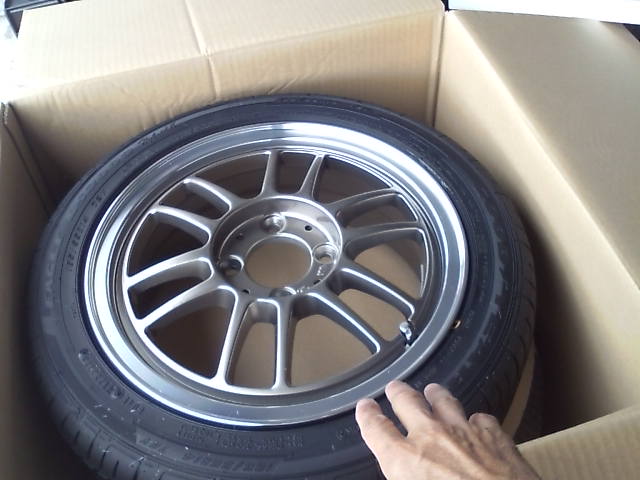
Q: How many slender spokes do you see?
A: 12